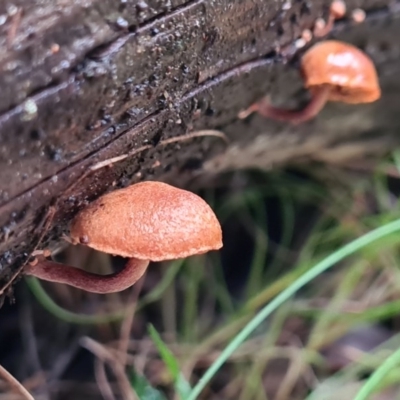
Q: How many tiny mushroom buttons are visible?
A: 5